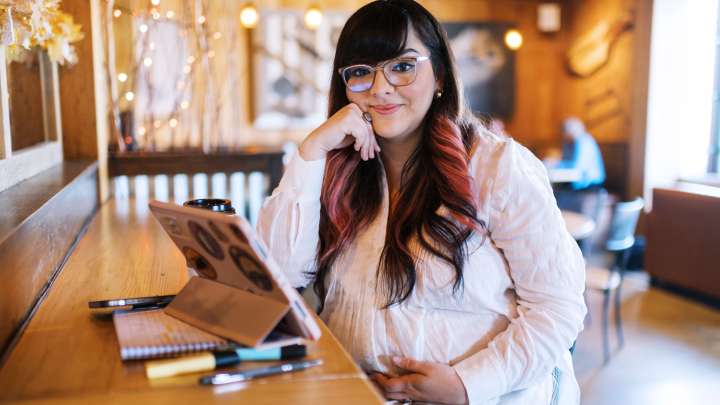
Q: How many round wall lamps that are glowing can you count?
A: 3